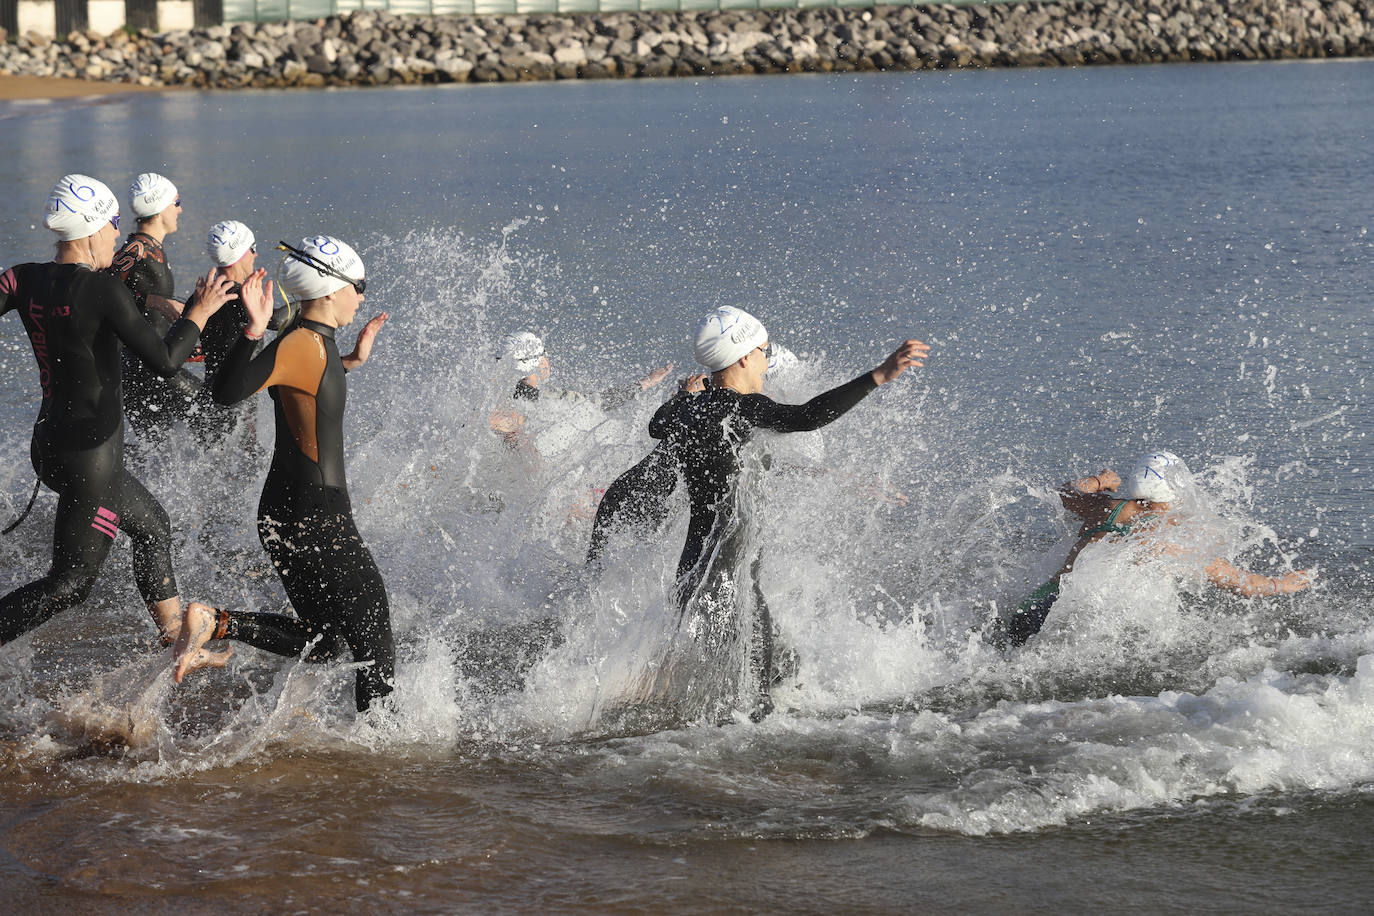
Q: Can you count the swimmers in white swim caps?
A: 8